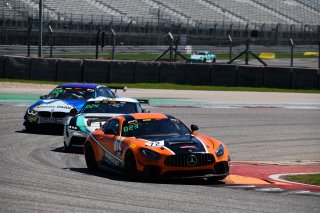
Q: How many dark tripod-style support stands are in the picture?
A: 2